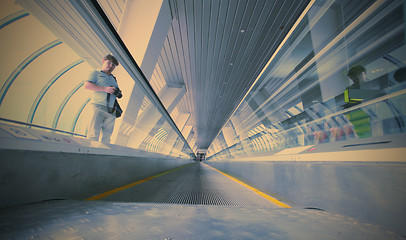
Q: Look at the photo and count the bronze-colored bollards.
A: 0